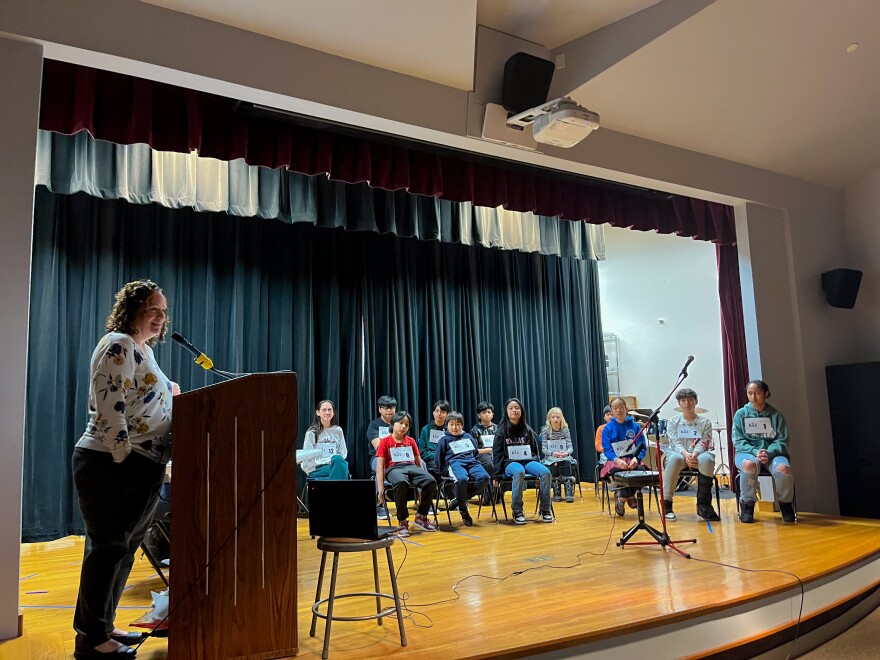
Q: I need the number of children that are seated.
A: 12